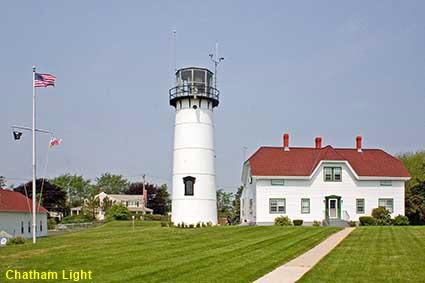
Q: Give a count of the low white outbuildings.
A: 1